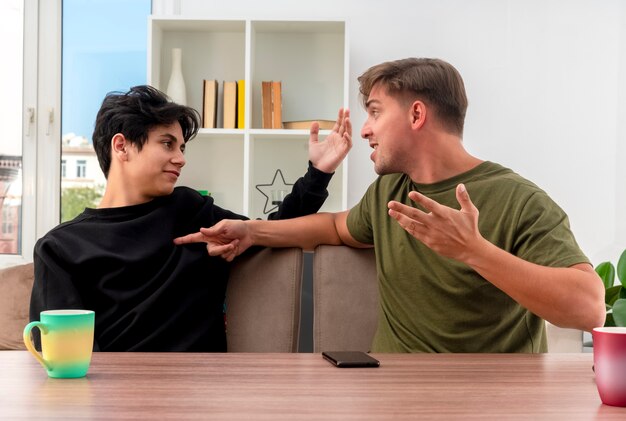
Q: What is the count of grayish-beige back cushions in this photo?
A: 2